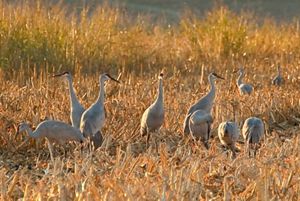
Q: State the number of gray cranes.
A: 10